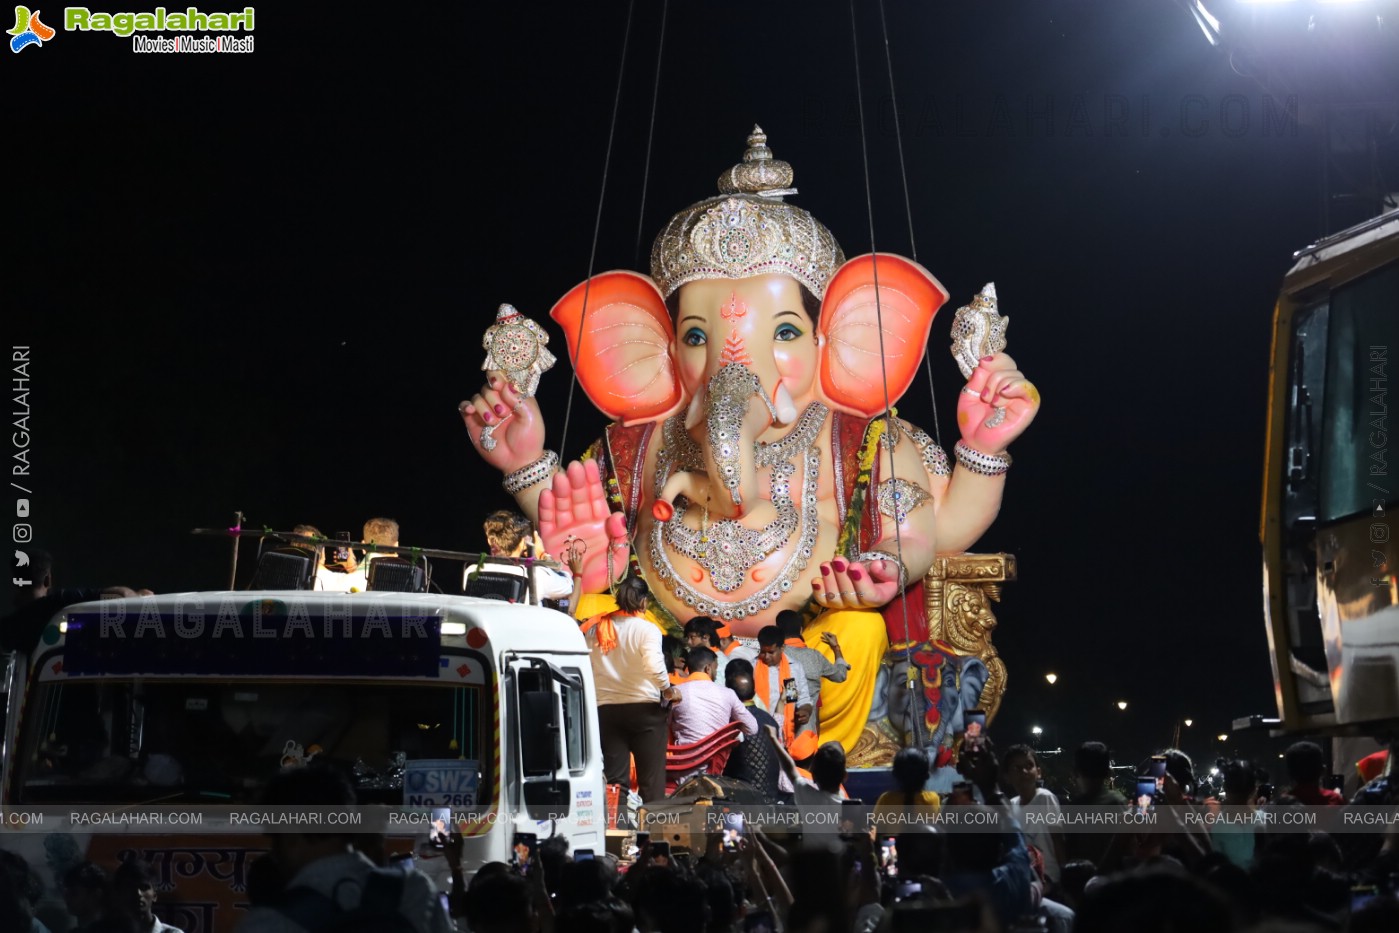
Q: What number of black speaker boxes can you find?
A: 3